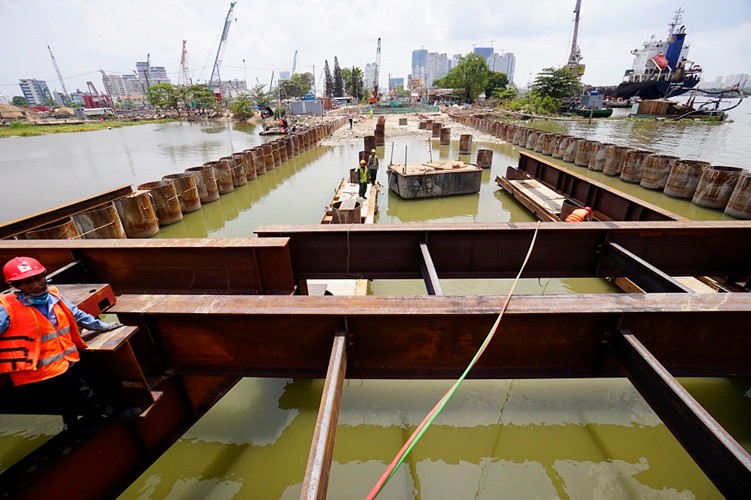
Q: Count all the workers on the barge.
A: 2